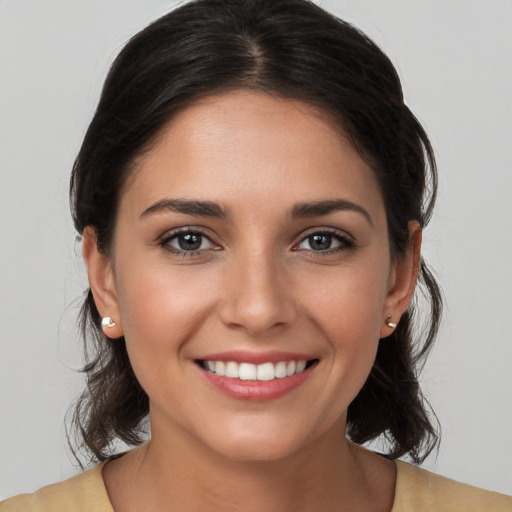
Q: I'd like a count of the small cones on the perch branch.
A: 0